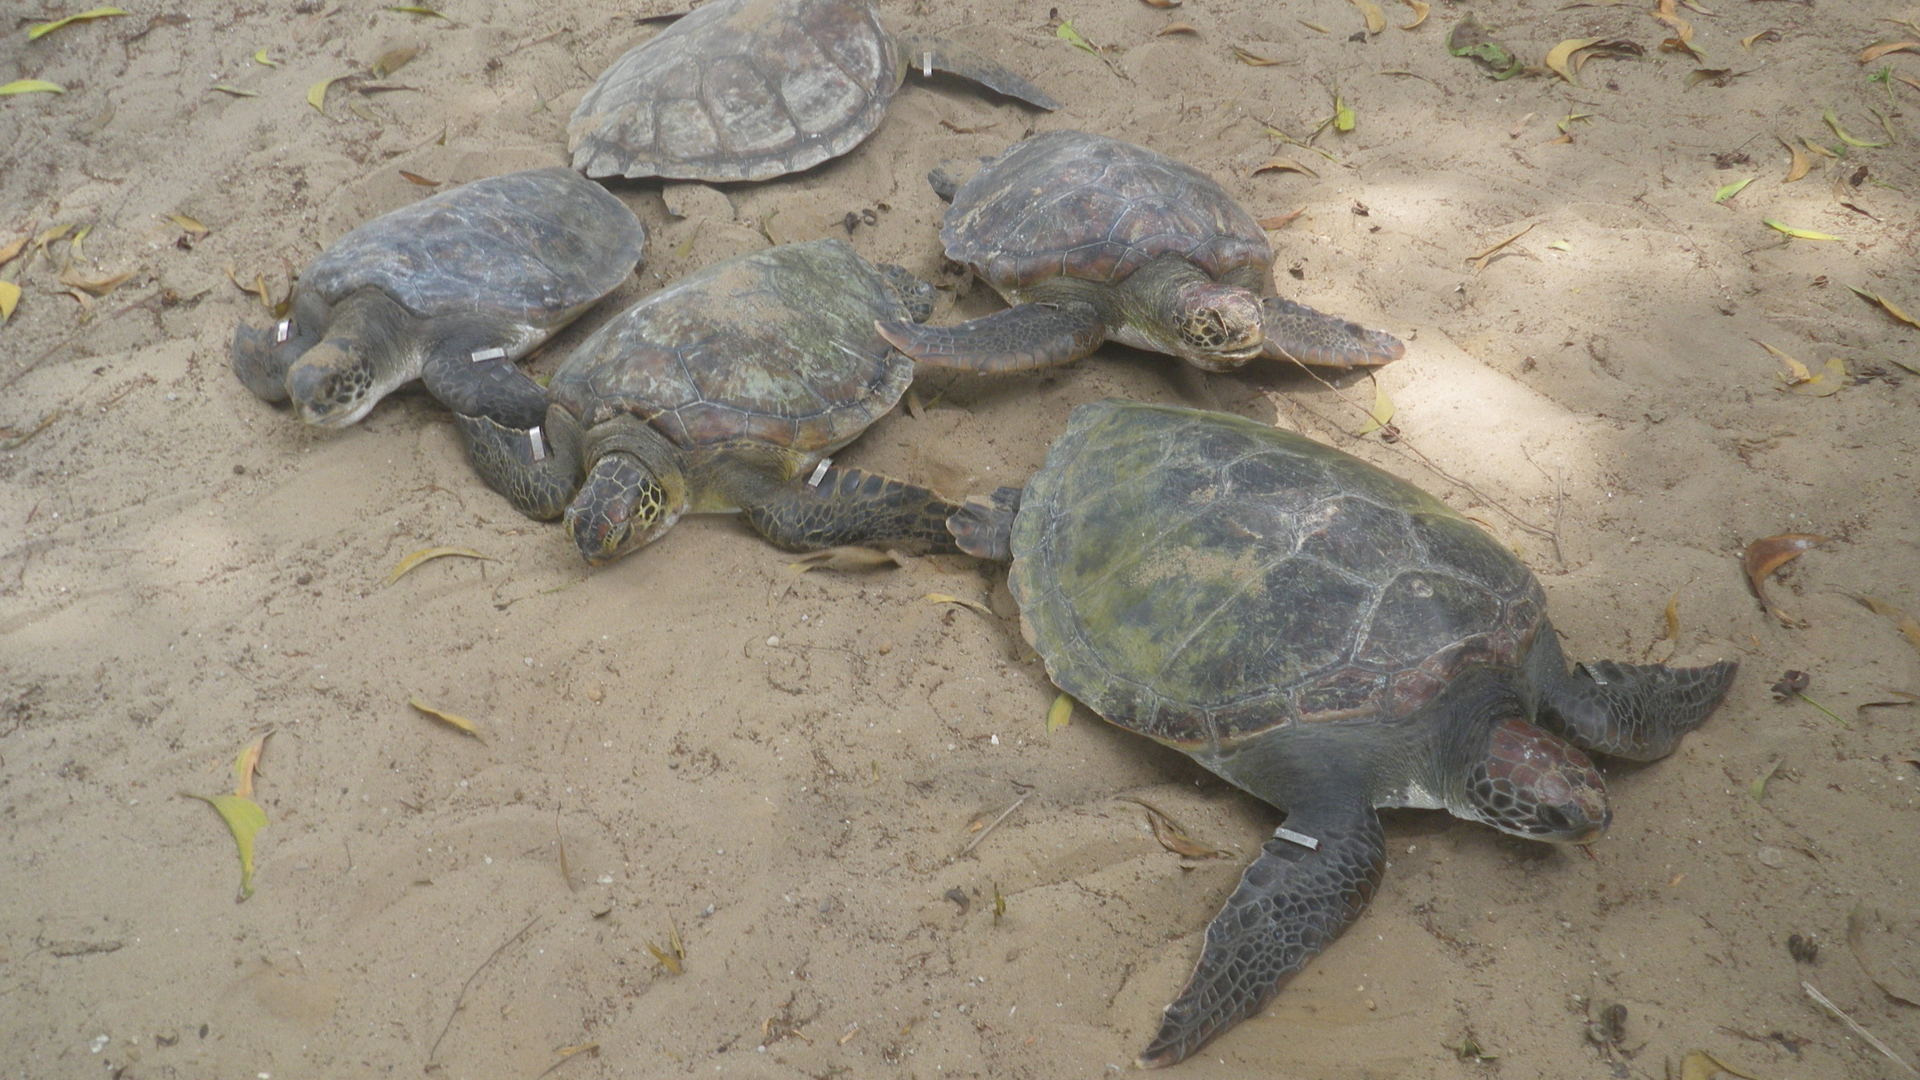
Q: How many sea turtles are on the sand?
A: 5